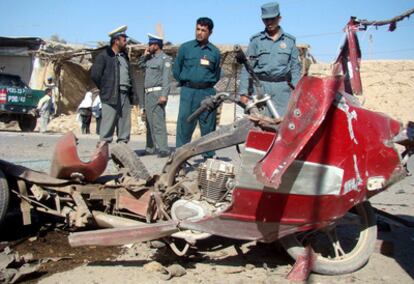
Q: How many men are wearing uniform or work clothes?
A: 4